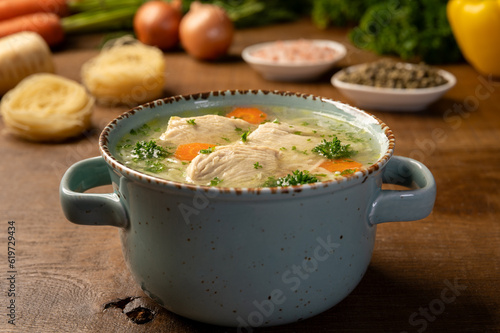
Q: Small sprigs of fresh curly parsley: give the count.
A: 3